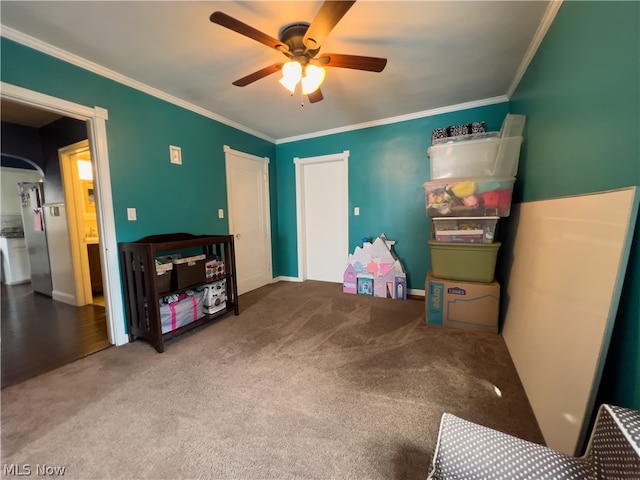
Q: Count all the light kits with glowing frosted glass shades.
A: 1